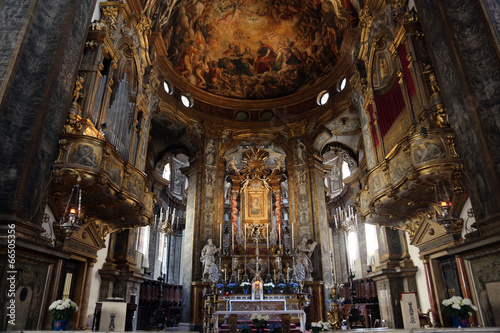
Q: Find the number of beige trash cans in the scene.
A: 0